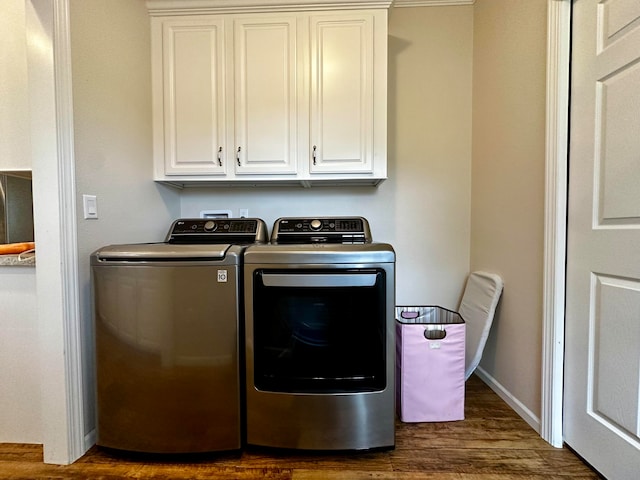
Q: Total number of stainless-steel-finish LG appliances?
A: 2